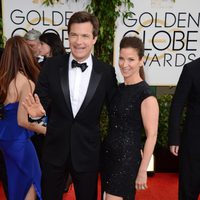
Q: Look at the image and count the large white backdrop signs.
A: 2